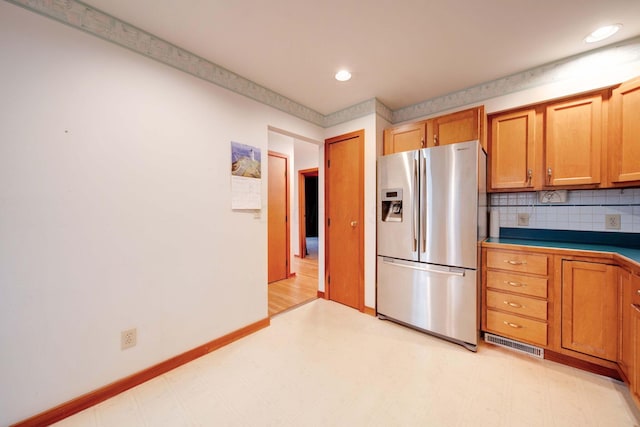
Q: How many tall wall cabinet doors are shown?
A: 3